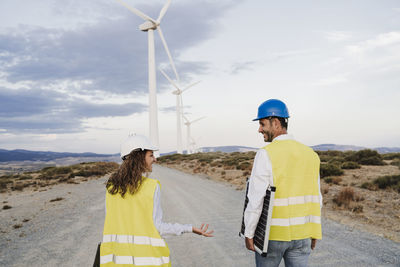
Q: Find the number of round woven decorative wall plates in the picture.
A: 0